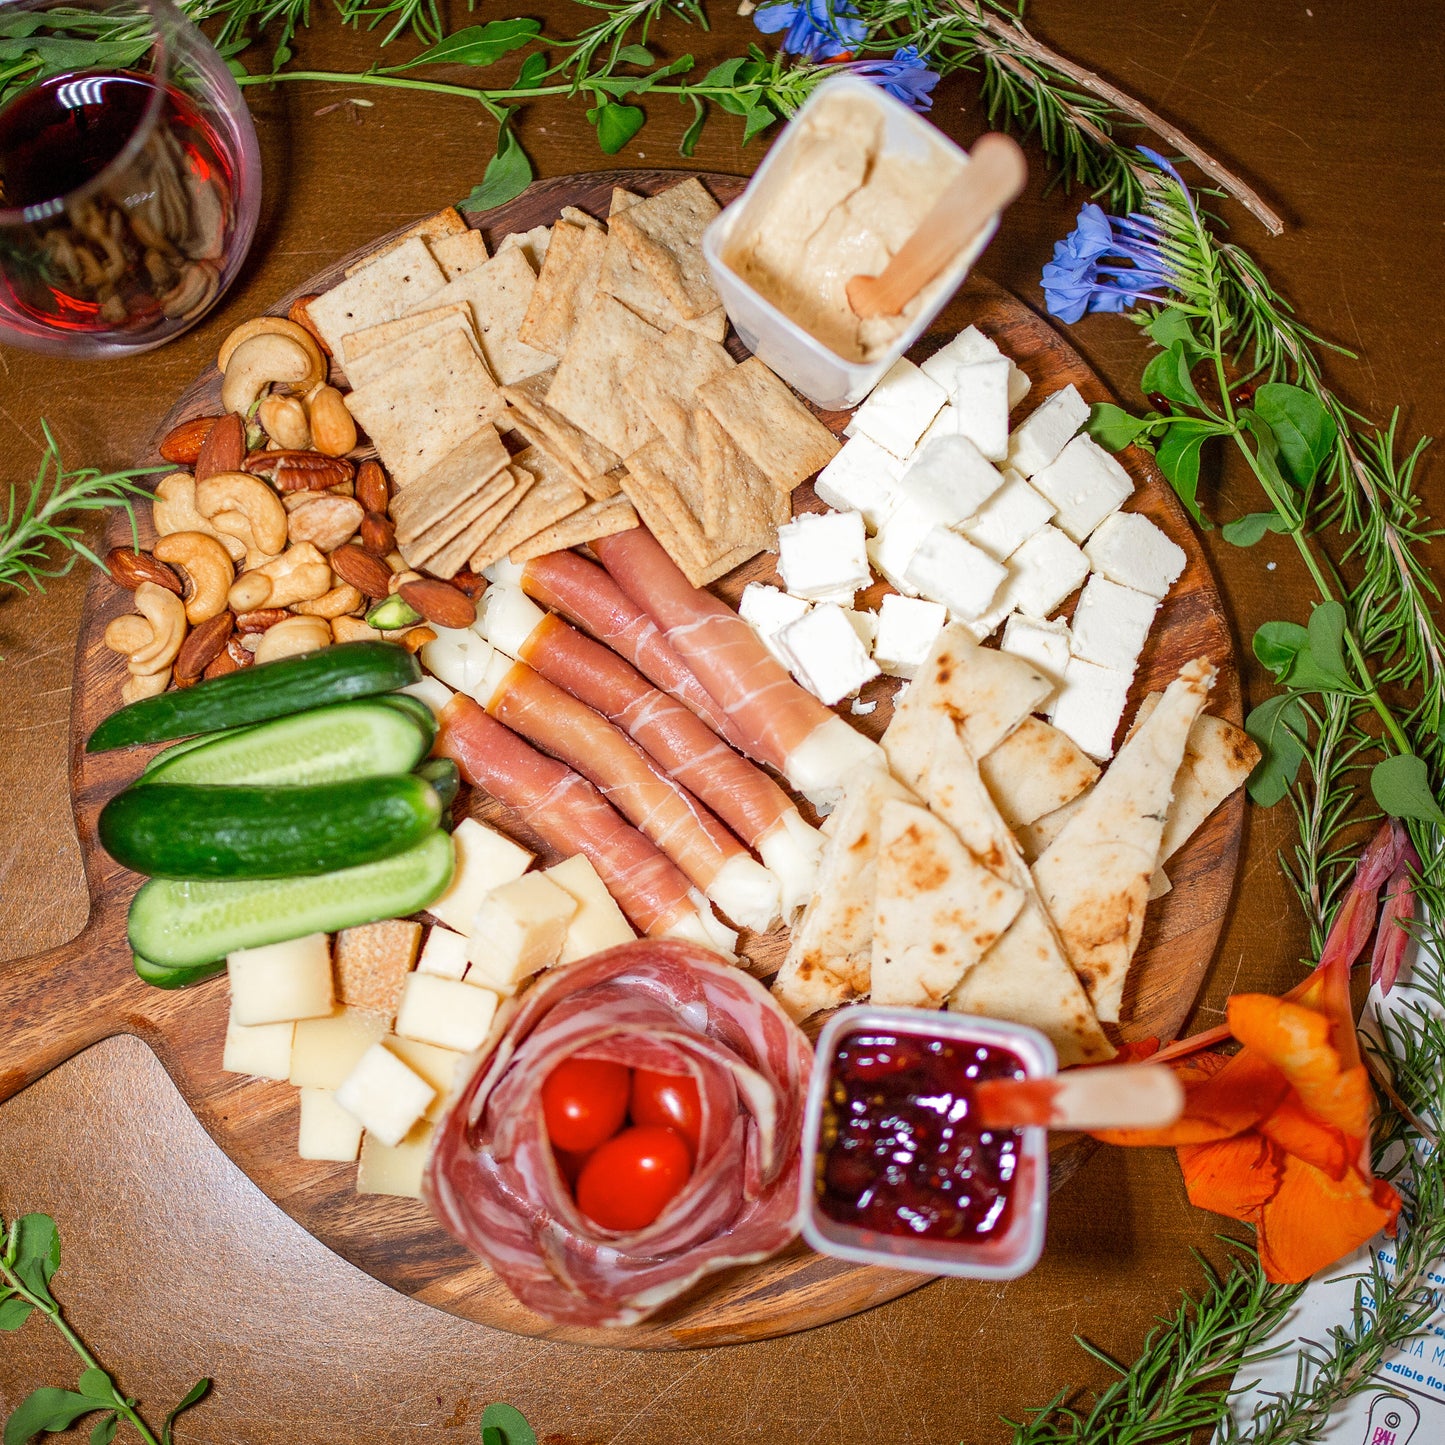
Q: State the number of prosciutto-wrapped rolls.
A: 5